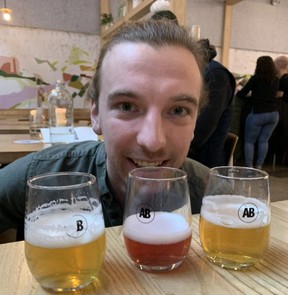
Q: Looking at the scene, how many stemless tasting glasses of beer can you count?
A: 3